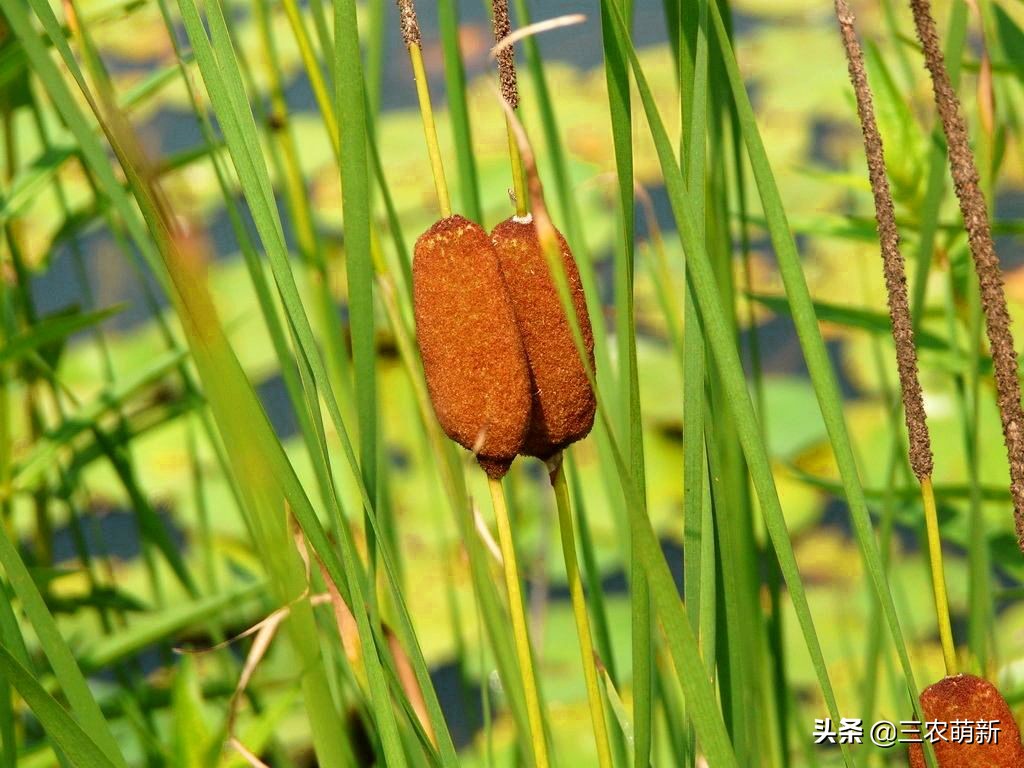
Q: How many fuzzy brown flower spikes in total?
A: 3